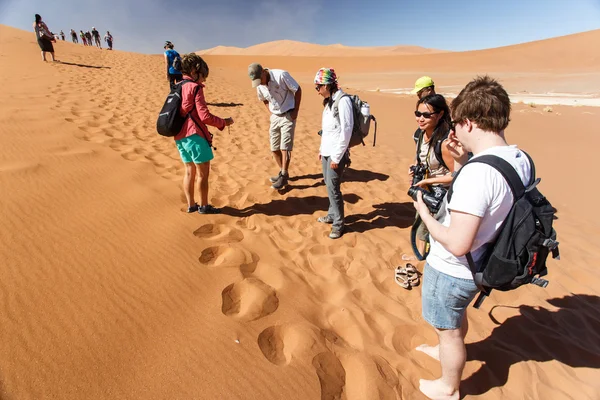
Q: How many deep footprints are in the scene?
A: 5